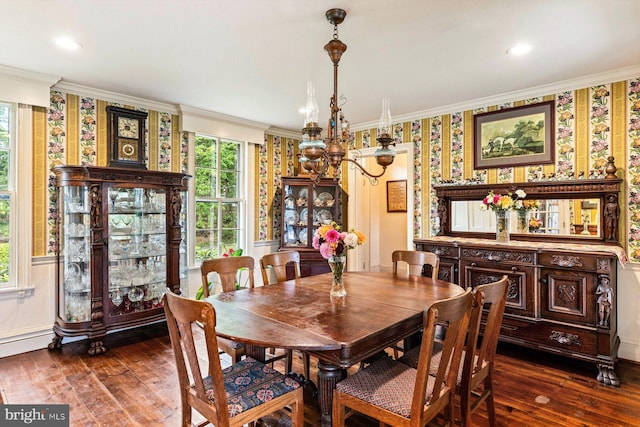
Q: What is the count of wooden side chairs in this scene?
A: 6